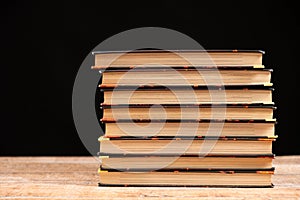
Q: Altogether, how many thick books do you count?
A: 8